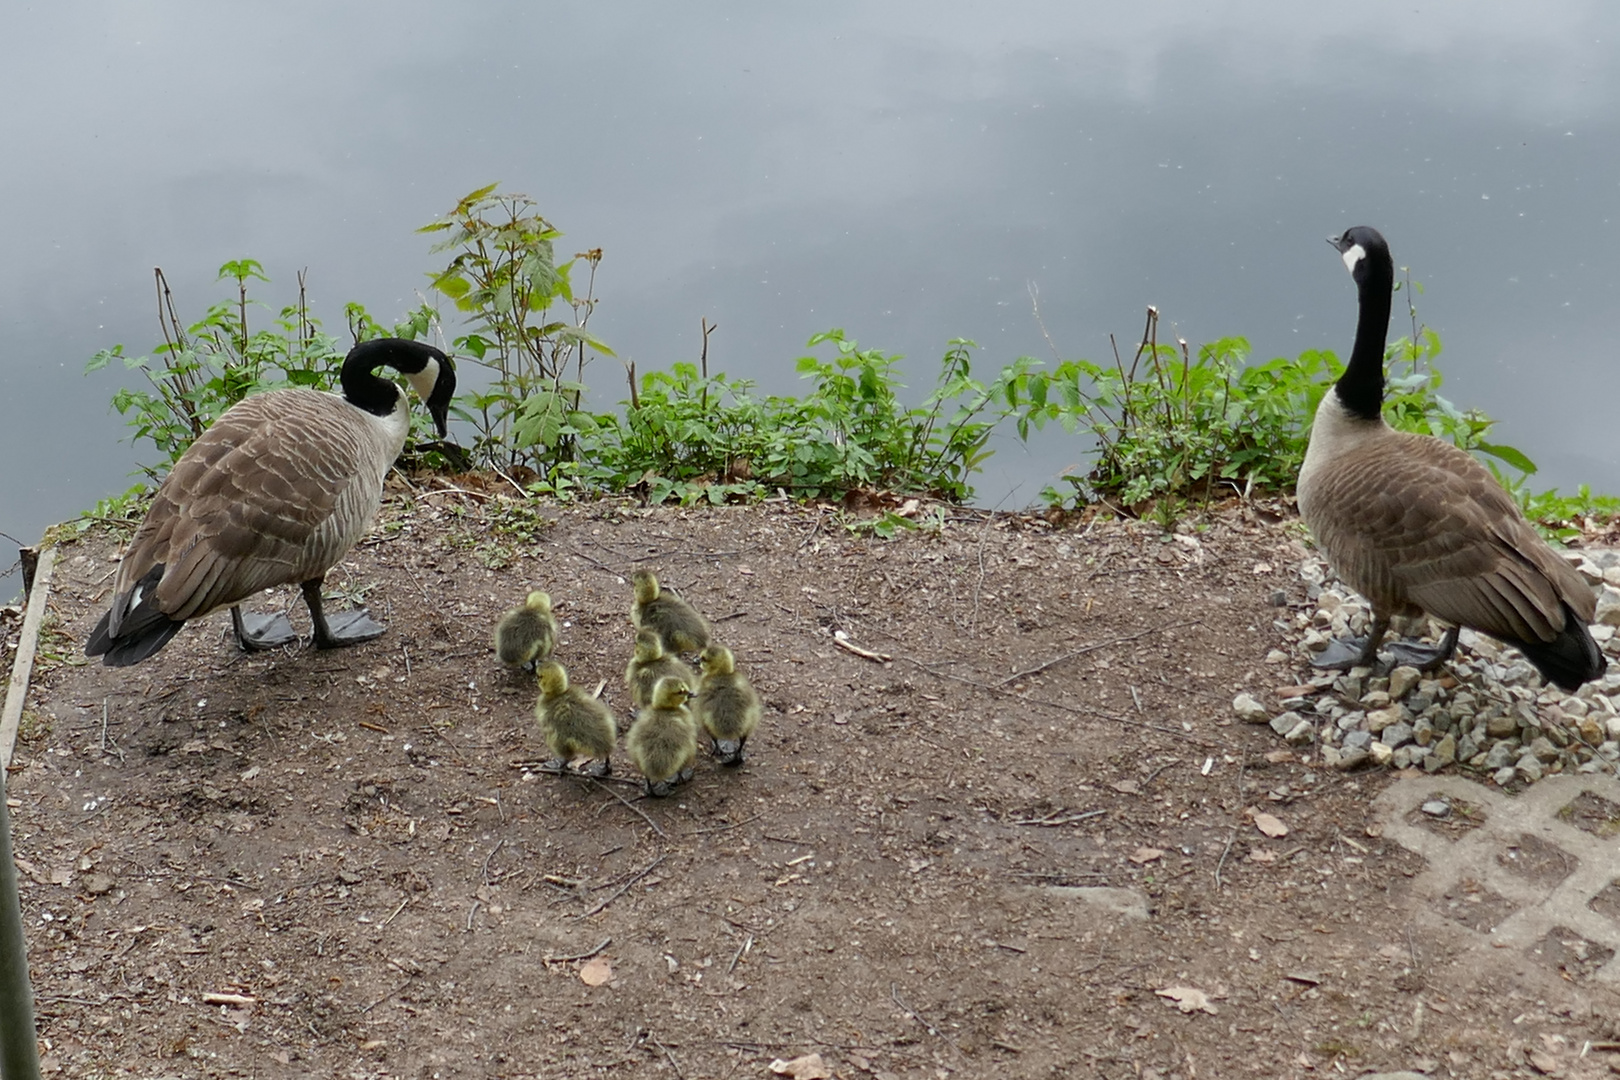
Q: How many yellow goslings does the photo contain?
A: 6